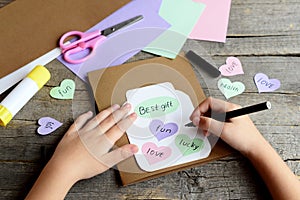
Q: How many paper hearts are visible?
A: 8